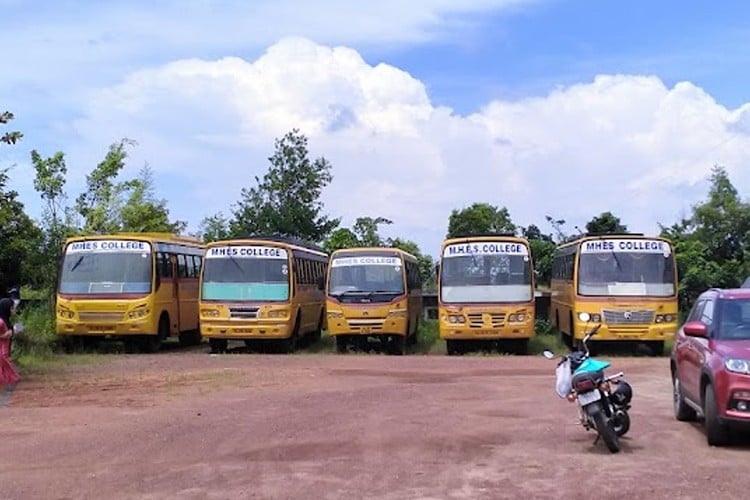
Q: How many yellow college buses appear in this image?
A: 5